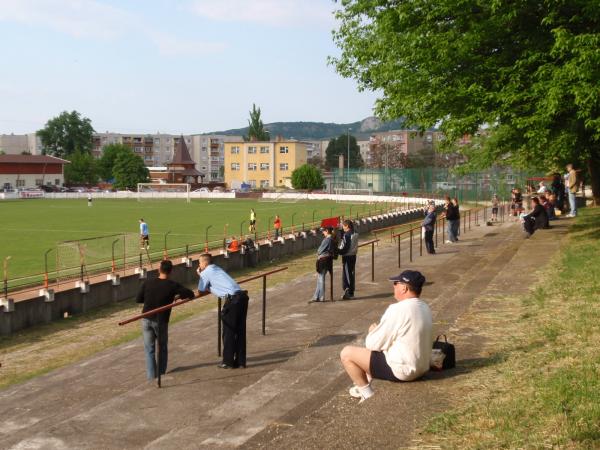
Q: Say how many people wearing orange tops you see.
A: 2